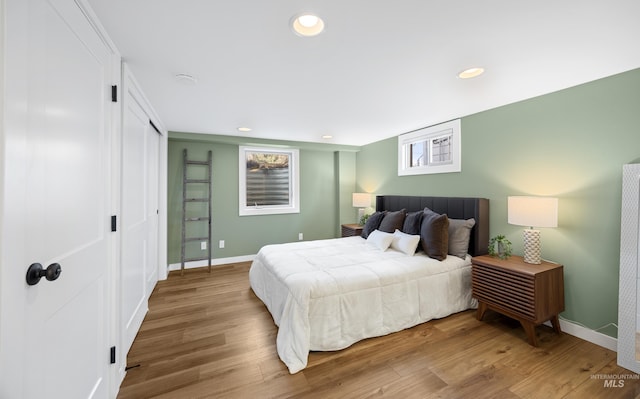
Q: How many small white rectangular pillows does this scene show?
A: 2